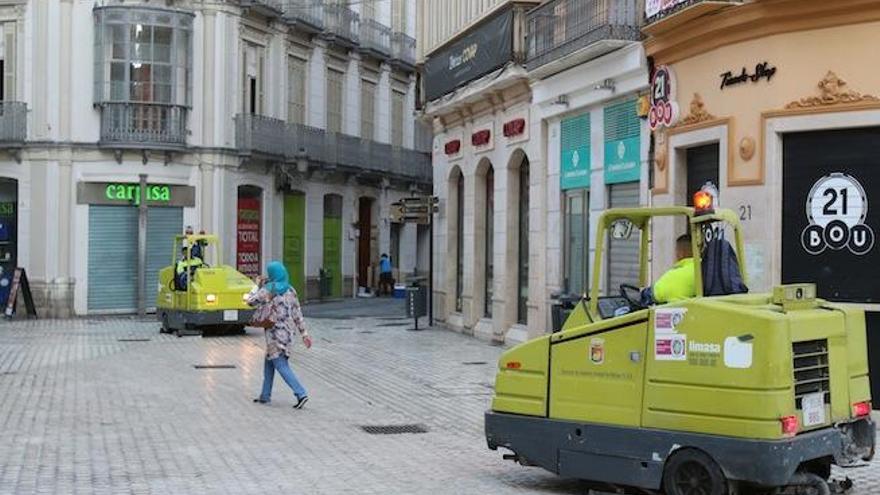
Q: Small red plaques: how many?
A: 3